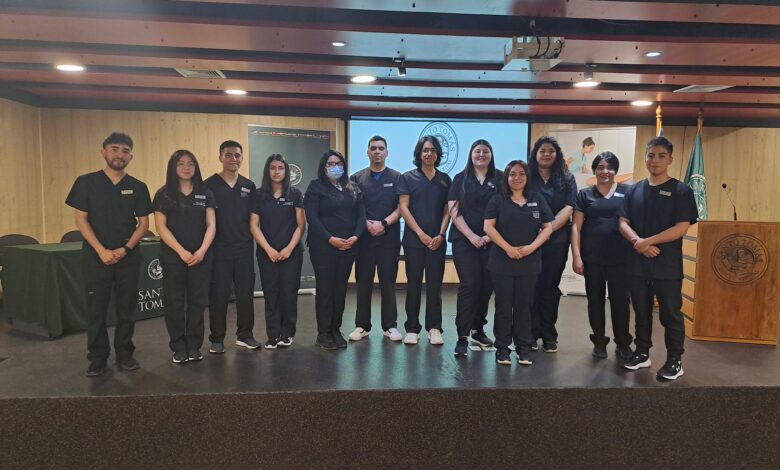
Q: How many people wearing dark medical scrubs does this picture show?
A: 12